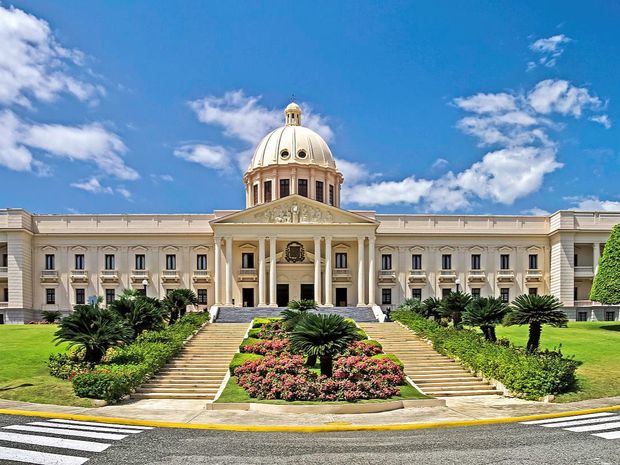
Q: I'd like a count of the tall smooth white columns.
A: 8